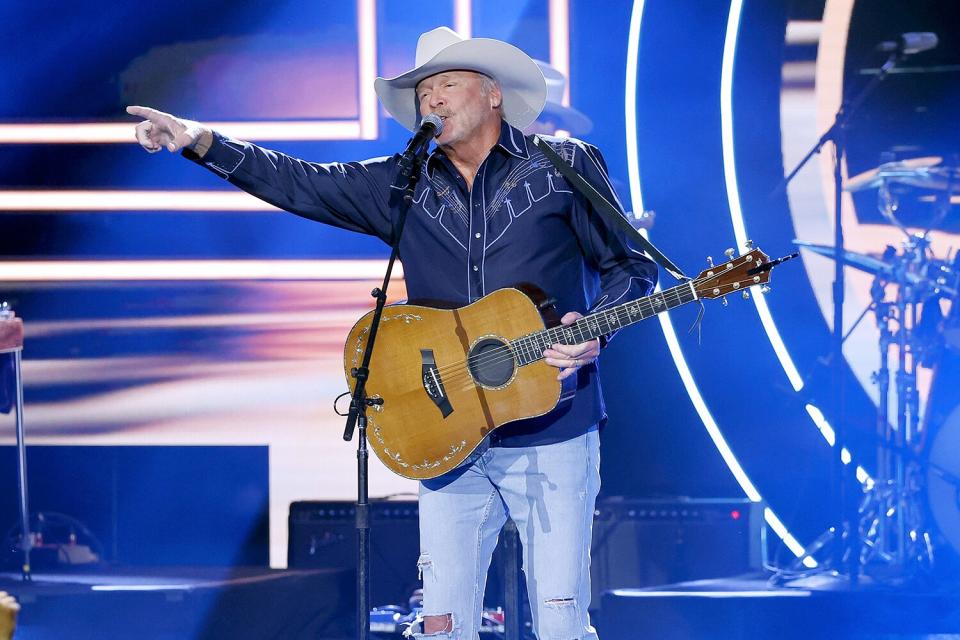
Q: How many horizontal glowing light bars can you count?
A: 3